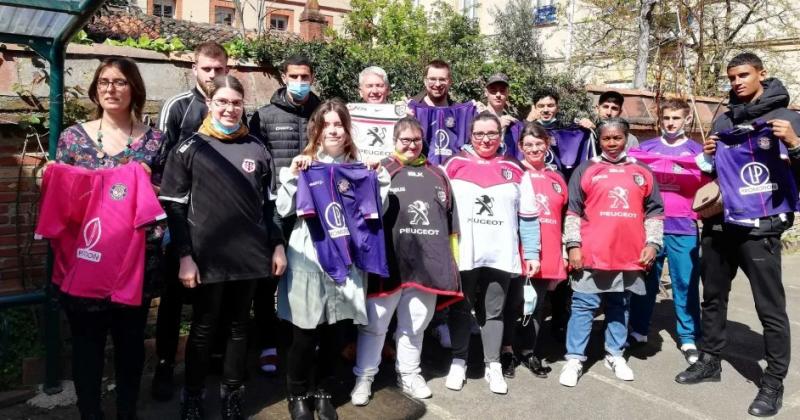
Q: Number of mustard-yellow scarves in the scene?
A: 1